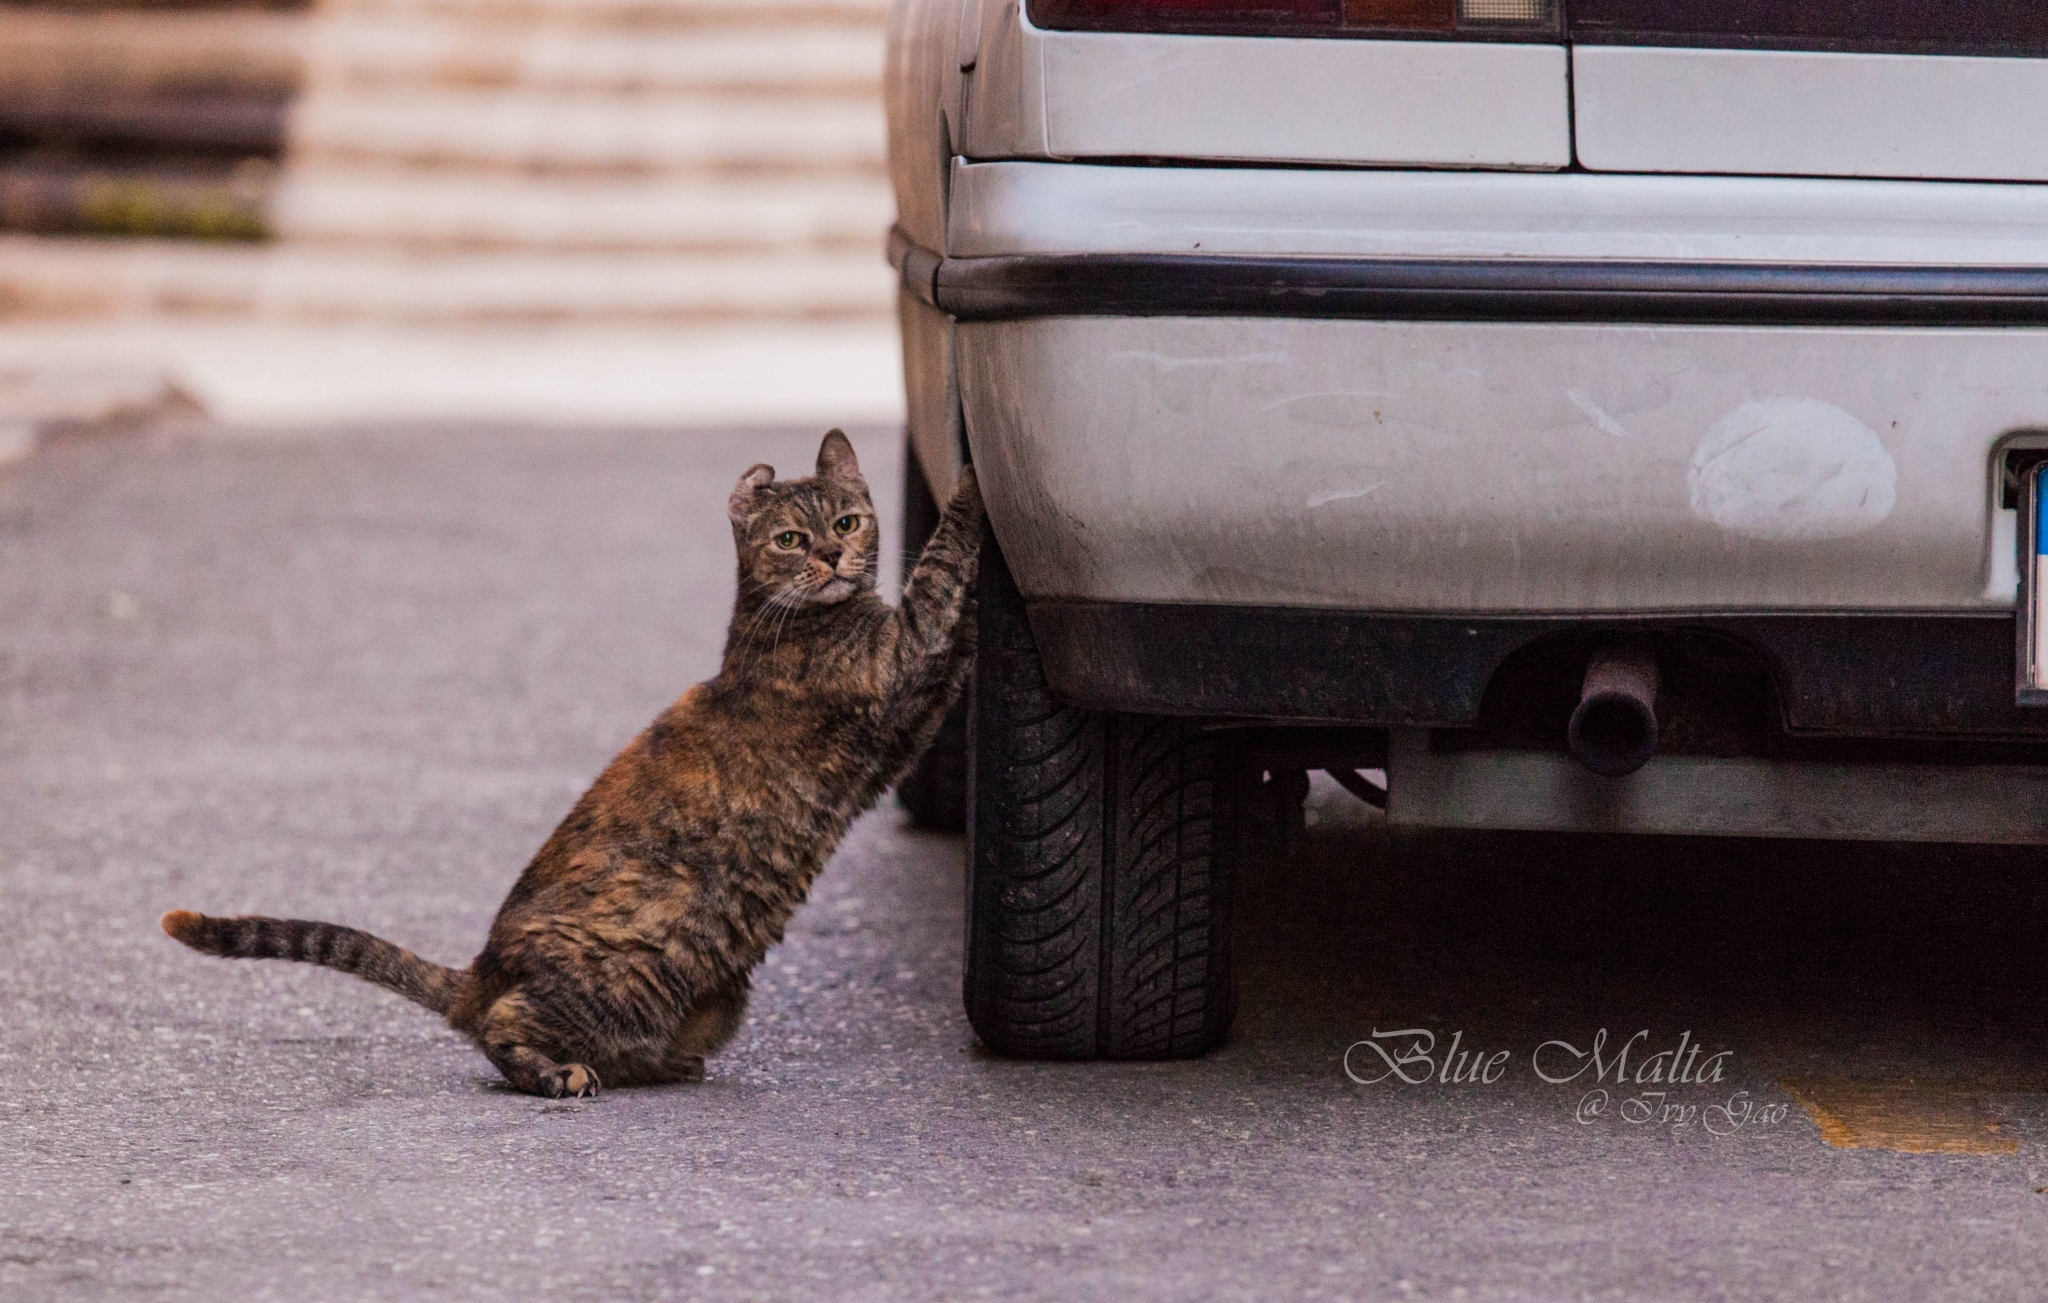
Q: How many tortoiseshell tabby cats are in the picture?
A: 1